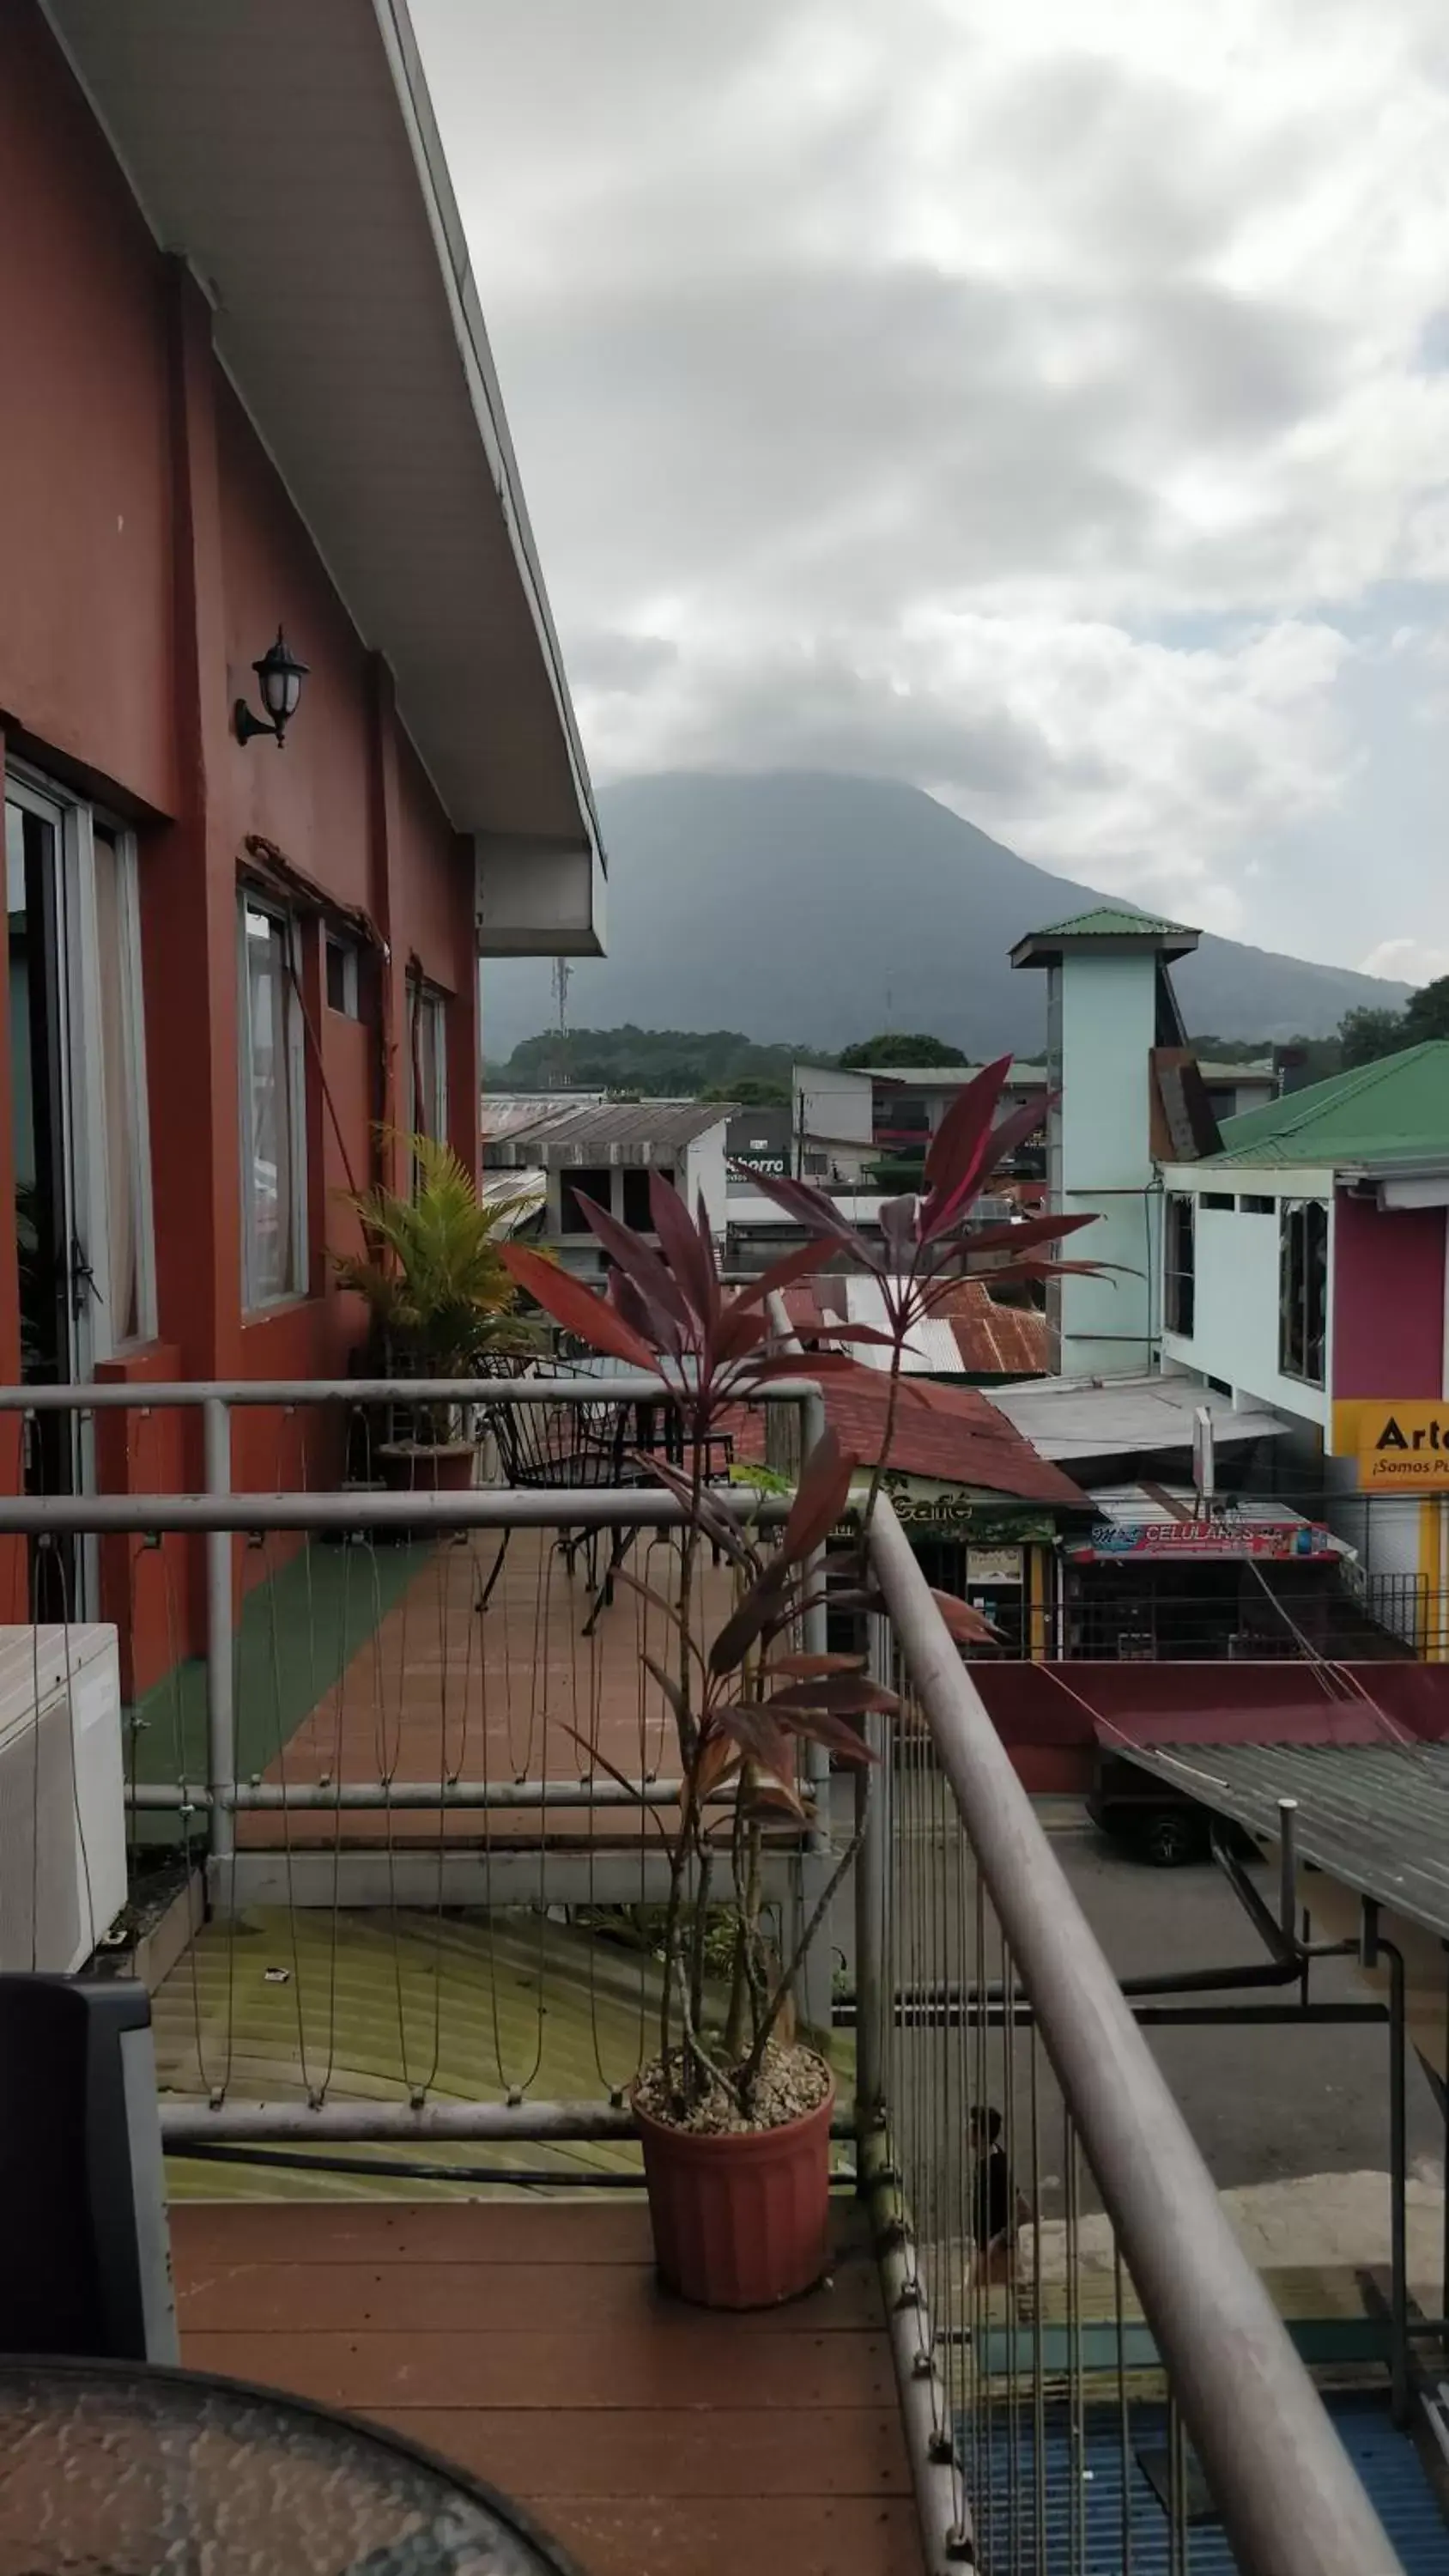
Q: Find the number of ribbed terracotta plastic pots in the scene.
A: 1